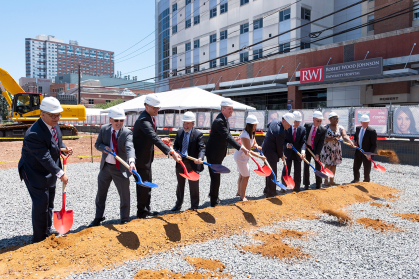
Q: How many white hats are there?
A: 11